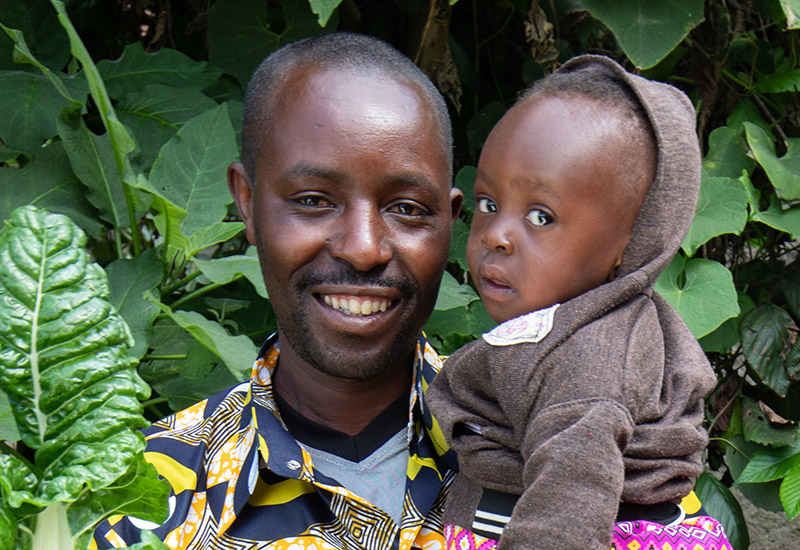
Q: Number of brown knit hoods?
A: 1